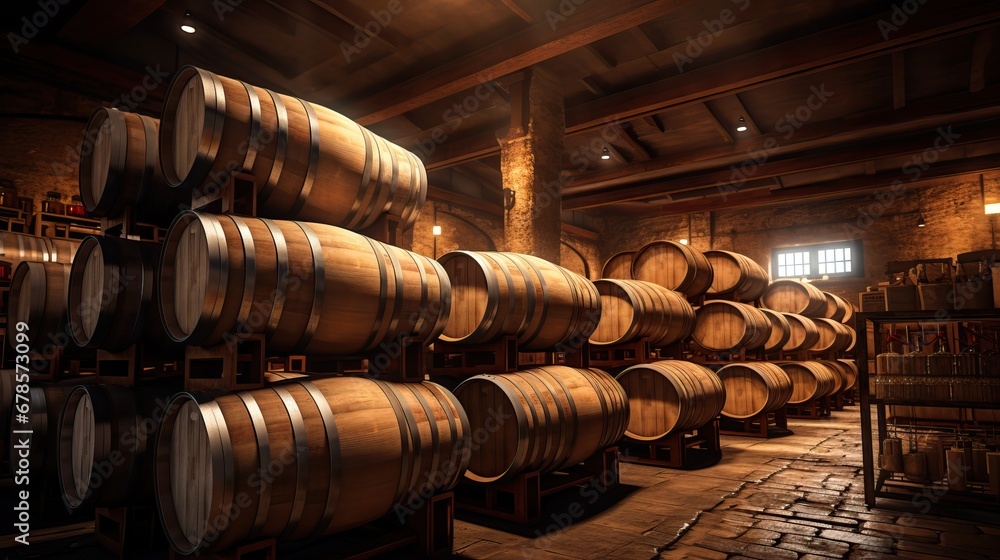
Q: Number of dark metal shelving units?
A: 1